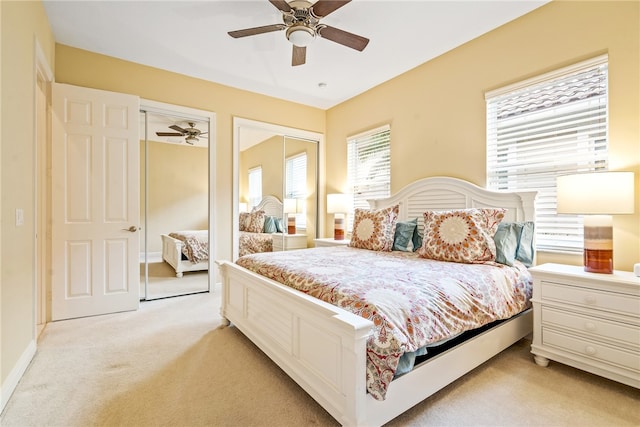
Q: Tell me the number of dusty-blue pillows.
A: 4